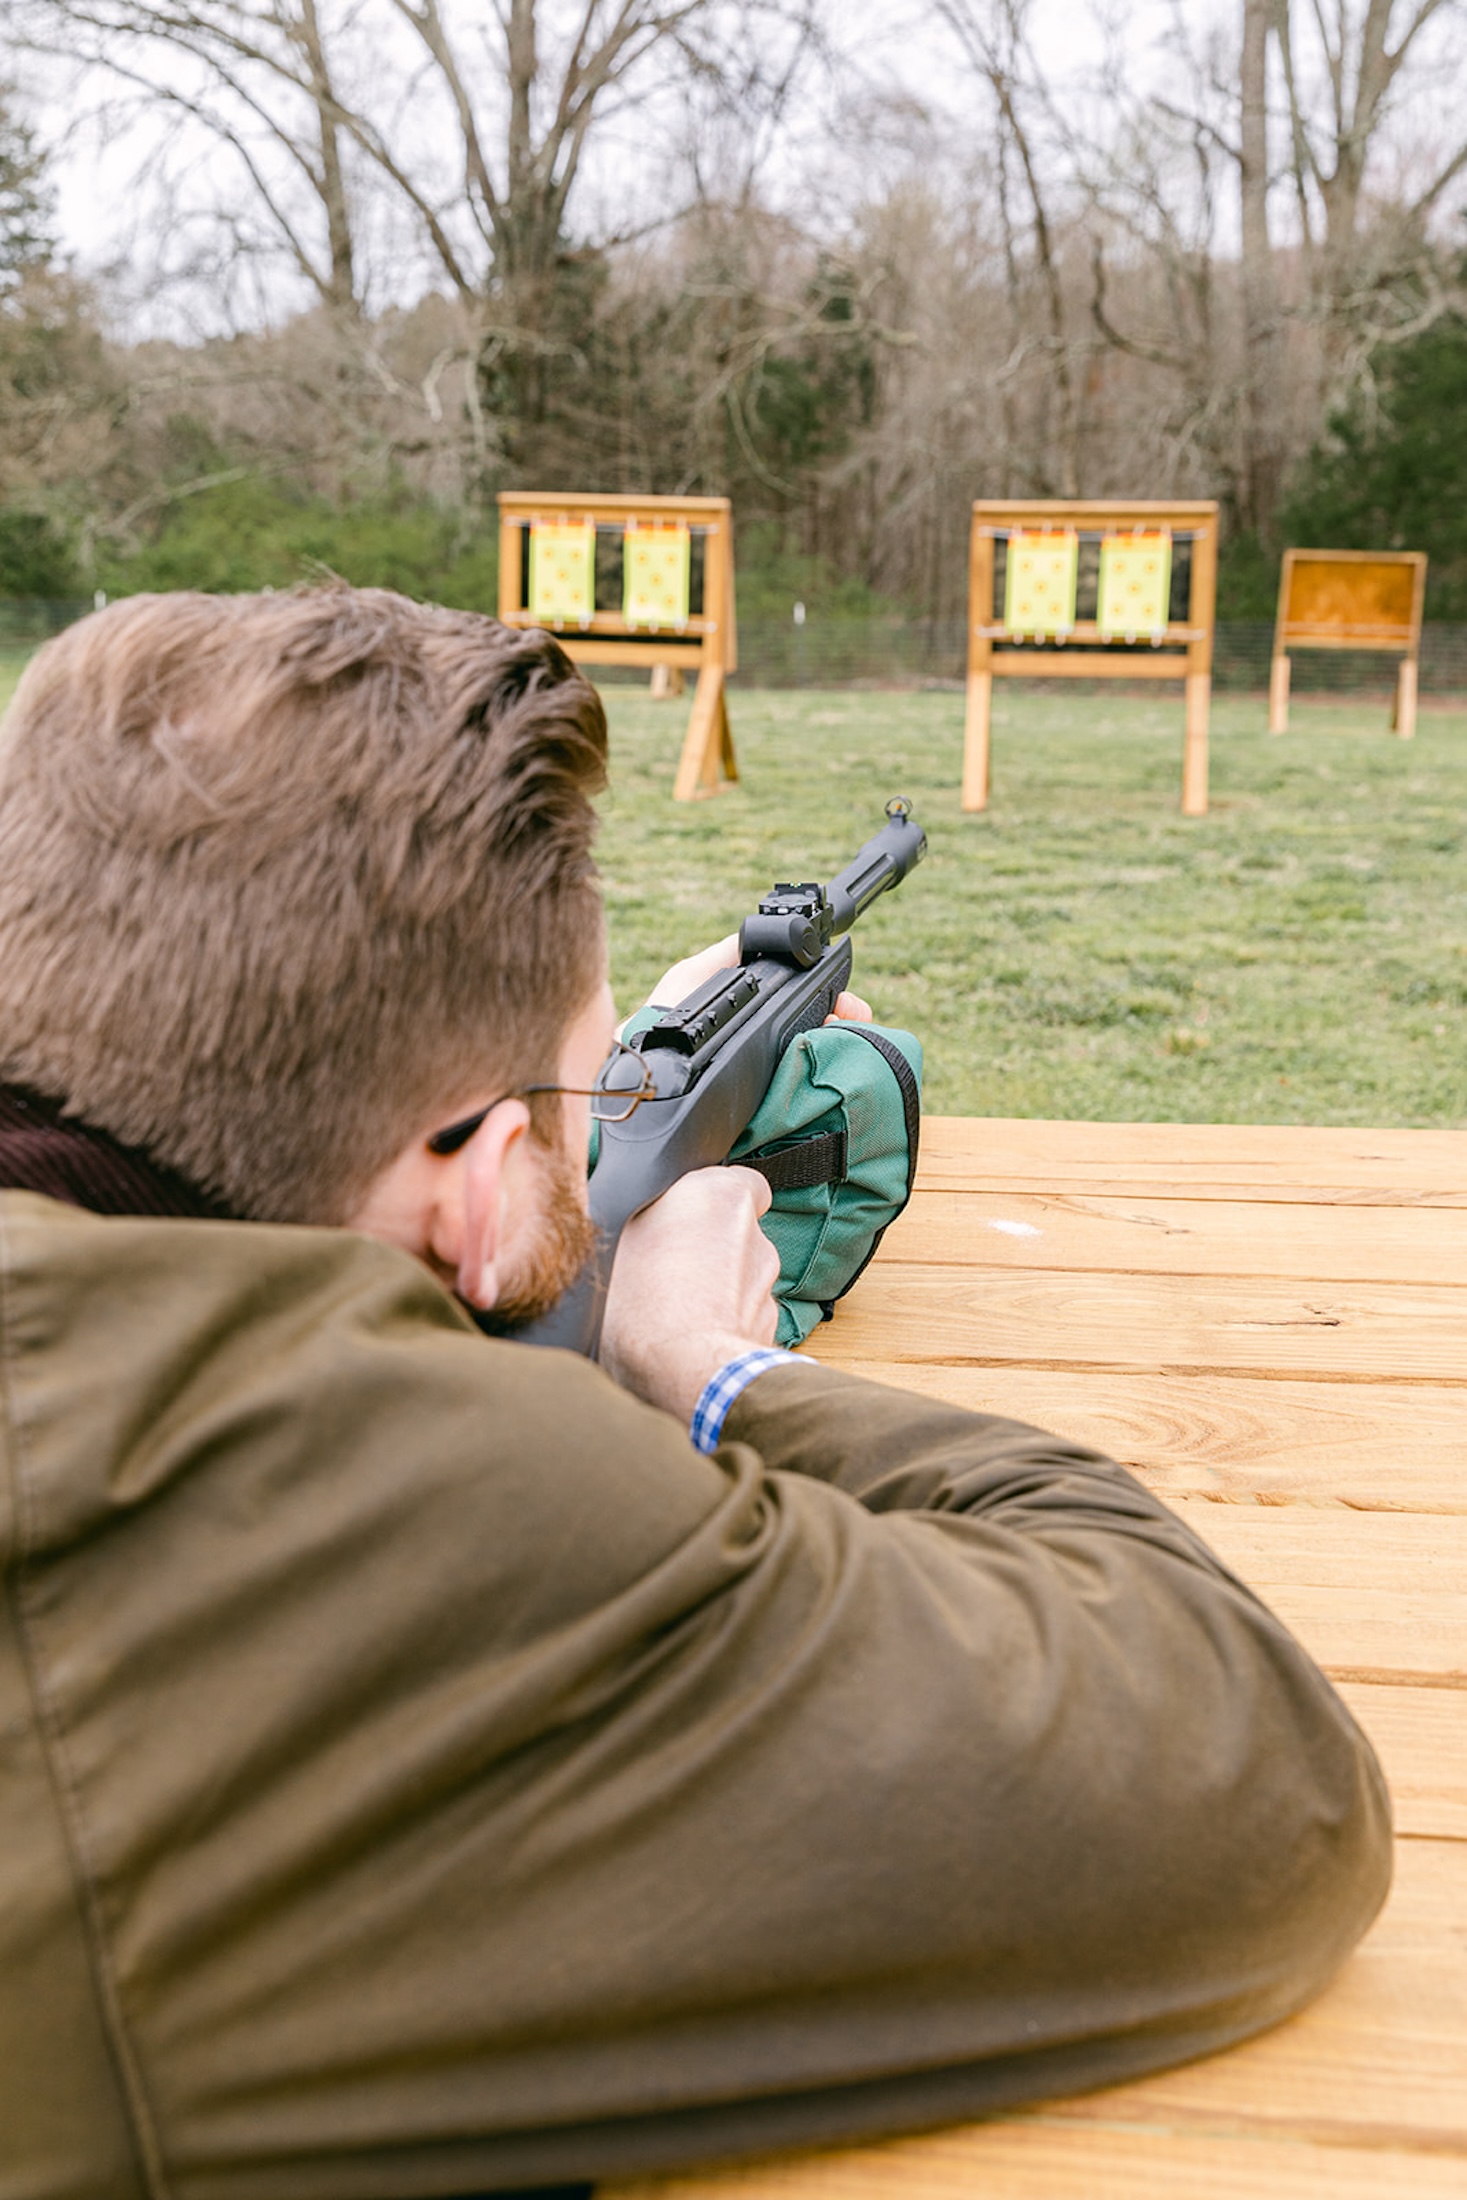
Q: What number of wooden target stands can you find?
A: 3